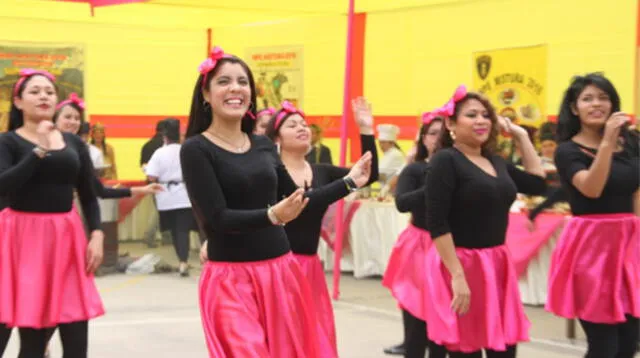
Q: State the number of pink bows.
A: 7